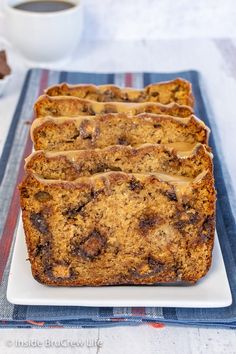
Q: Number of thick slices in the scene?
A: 5